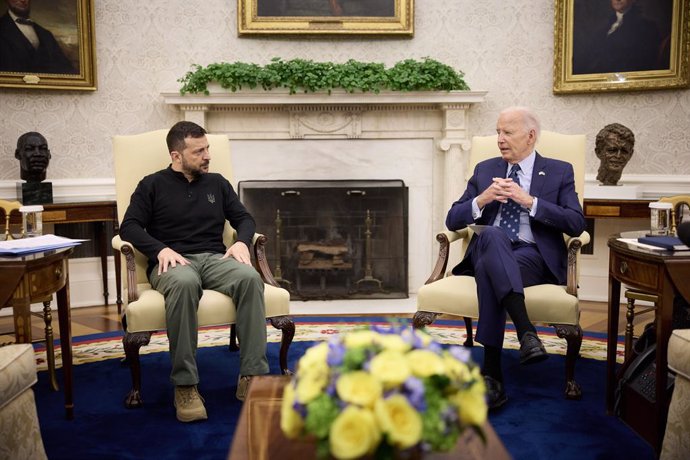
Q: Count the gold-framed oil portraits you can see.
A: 3